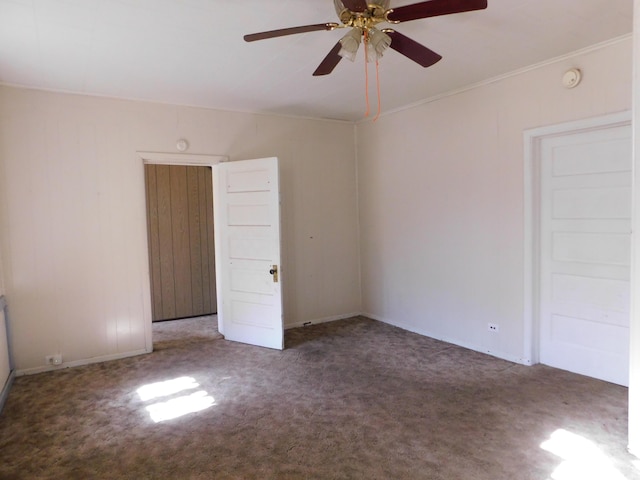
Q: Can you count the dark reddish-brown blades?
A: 5